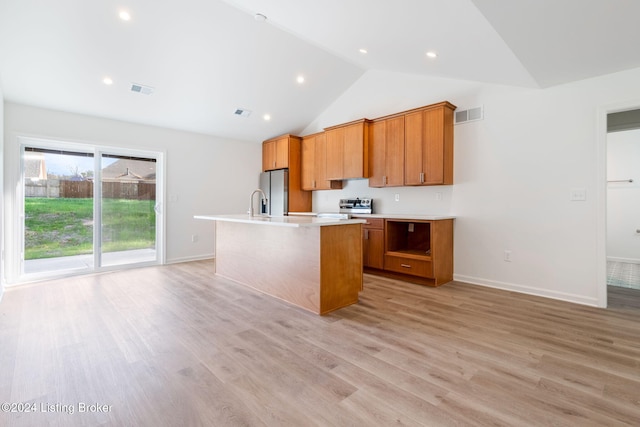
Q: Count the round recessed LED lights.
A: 6